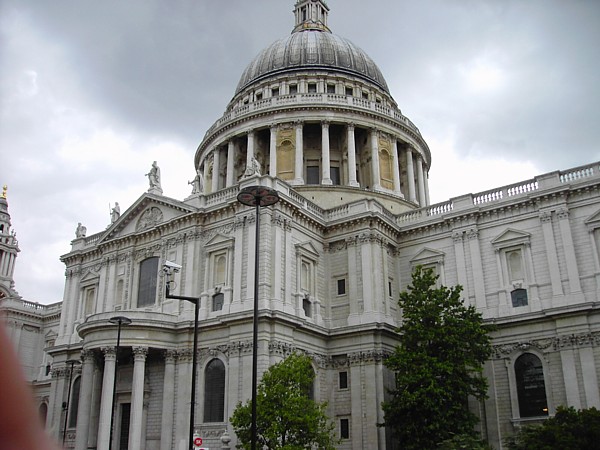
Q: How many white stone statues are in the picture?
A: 5